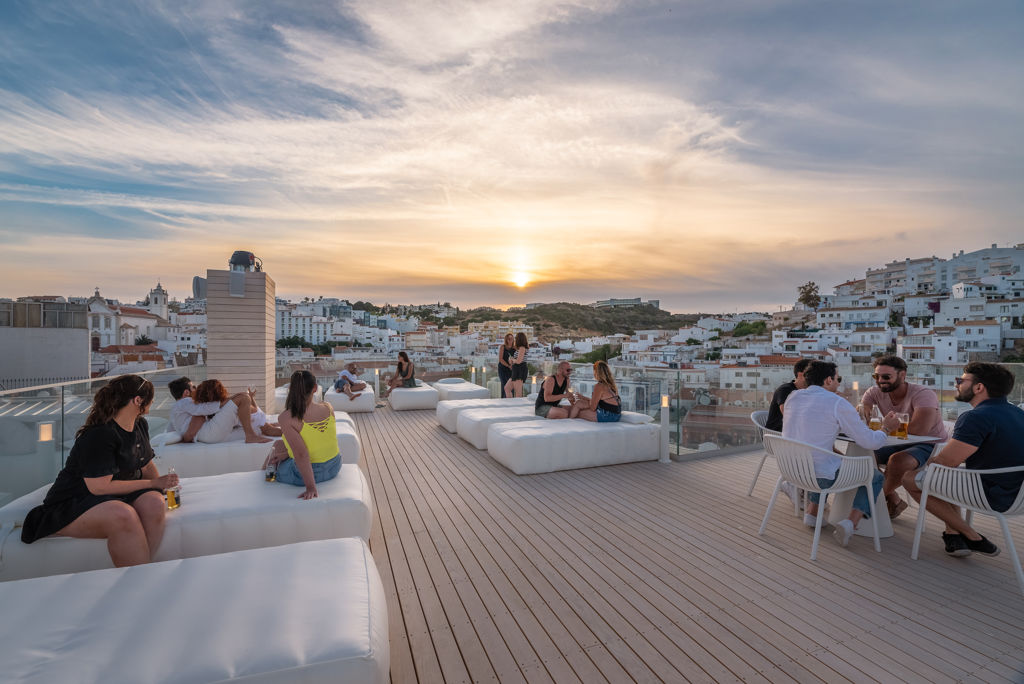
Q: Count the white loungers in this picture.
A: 11